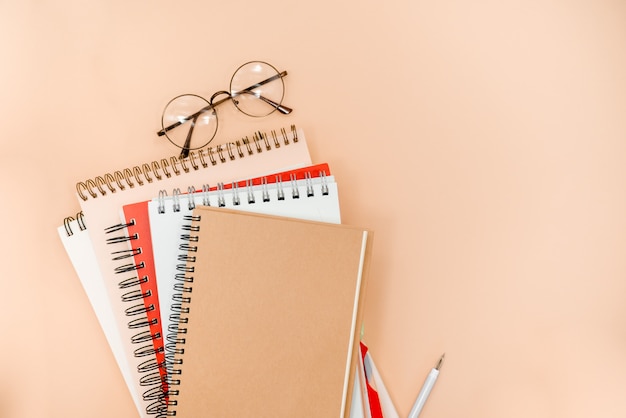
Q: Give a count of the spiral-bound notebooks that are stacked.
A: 5